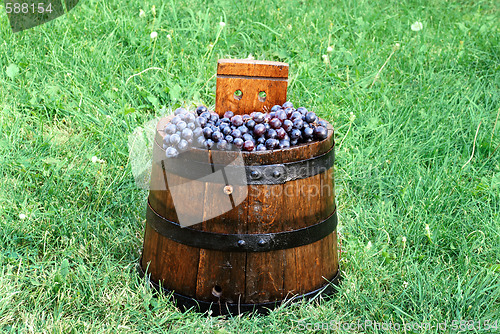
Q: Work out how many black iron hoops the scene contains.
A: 3